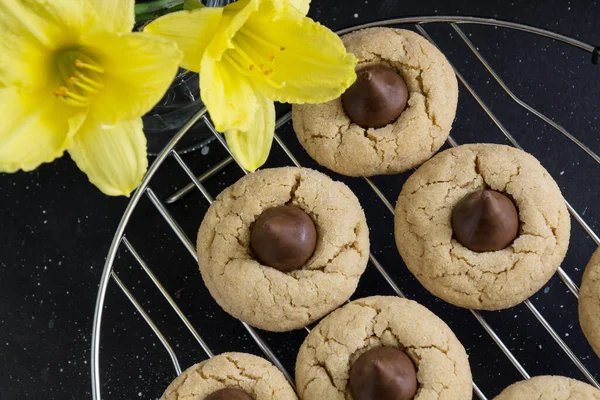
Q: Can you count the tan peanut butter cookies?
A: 7